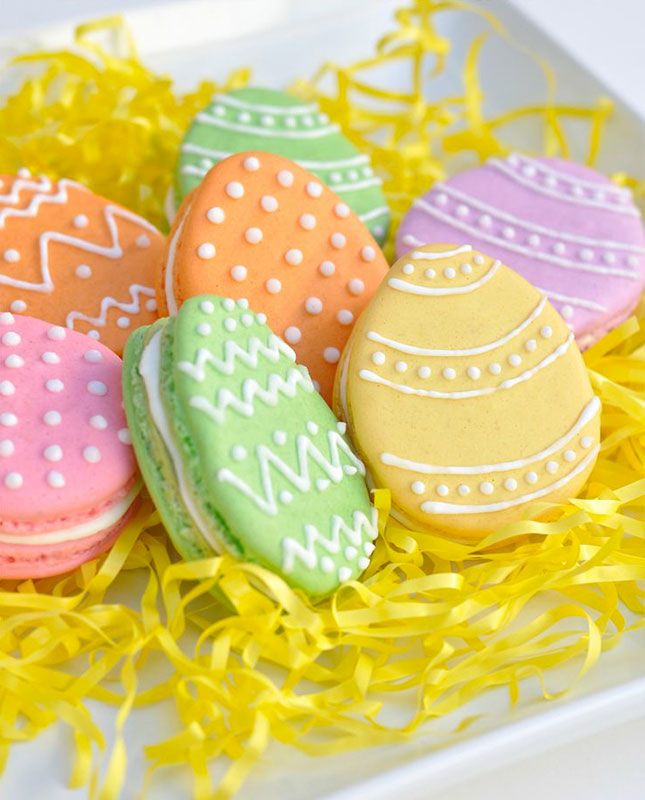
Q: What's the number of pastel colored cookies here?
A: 7